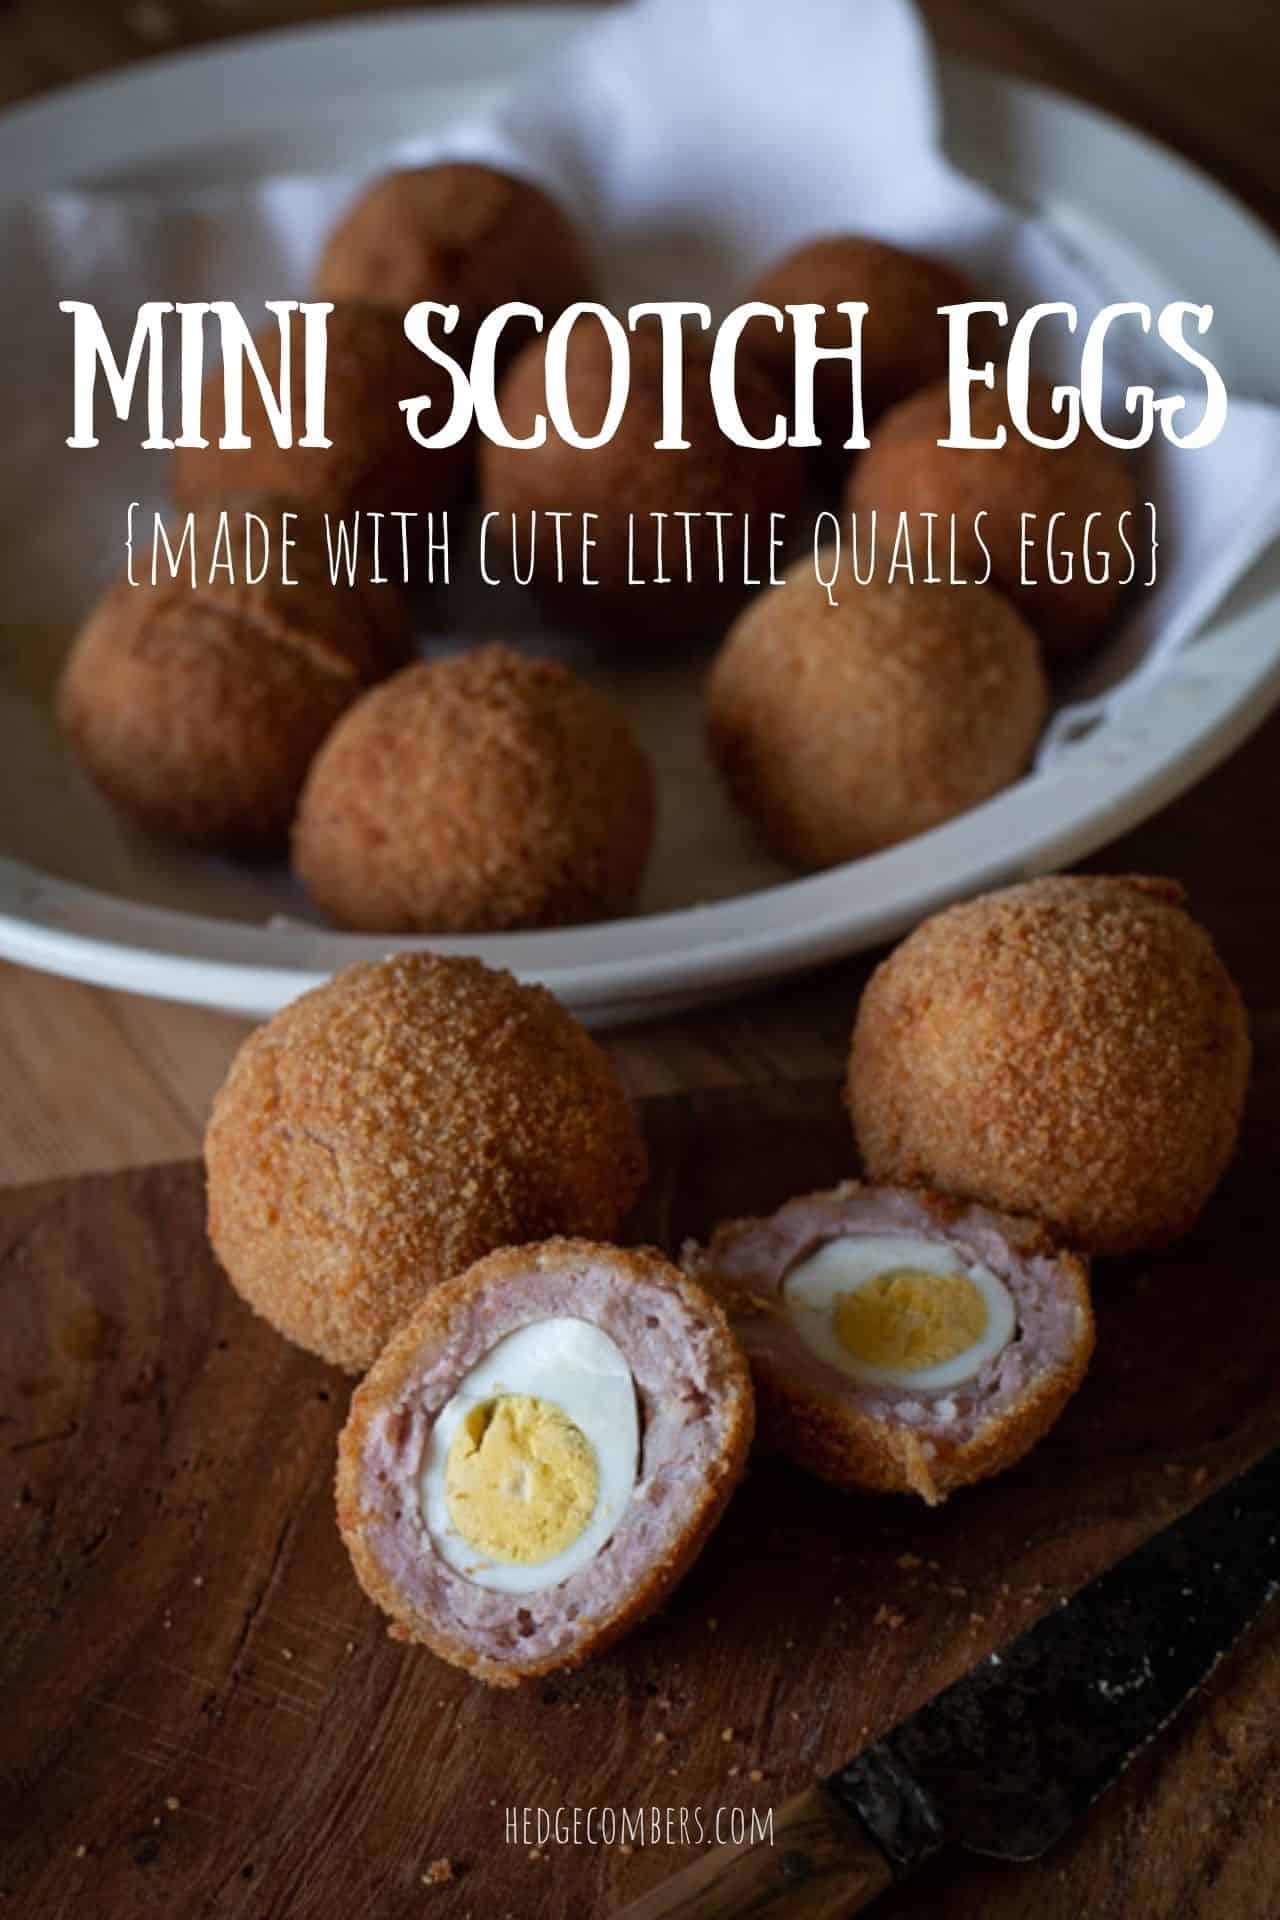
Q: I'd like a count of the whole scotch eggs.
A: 10